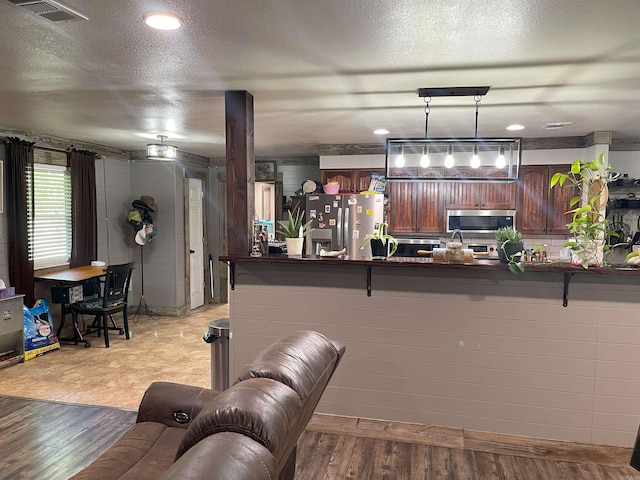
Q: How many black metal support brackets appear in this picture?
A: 3